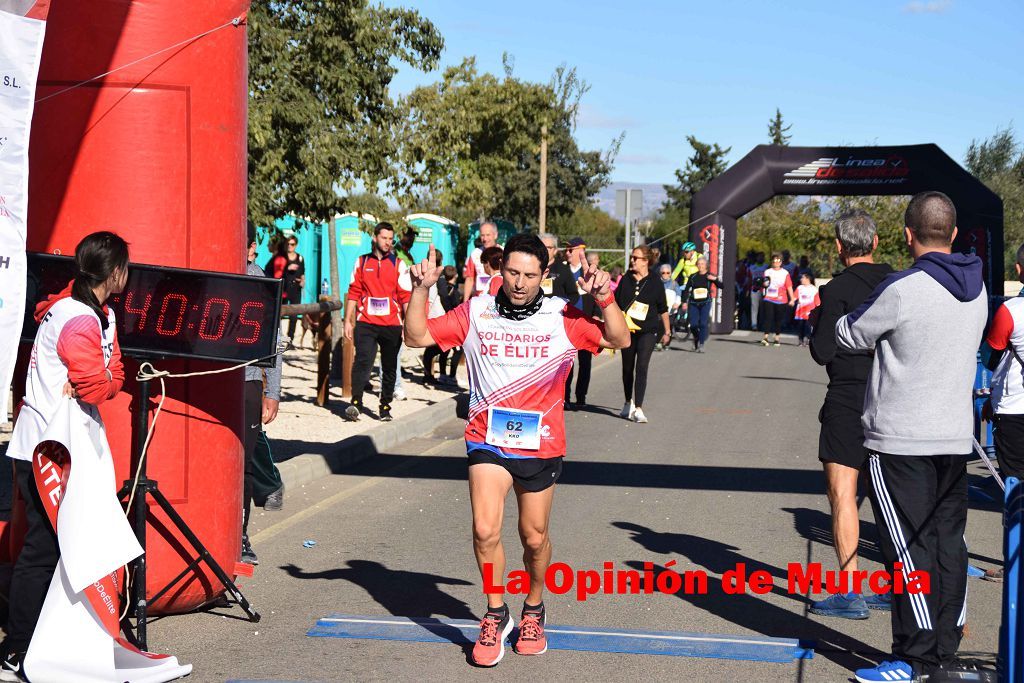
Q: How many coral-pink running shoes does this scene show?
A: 2